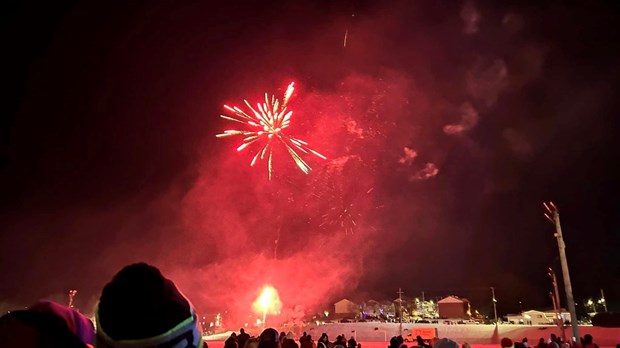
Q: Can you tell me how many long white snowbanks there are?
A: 1